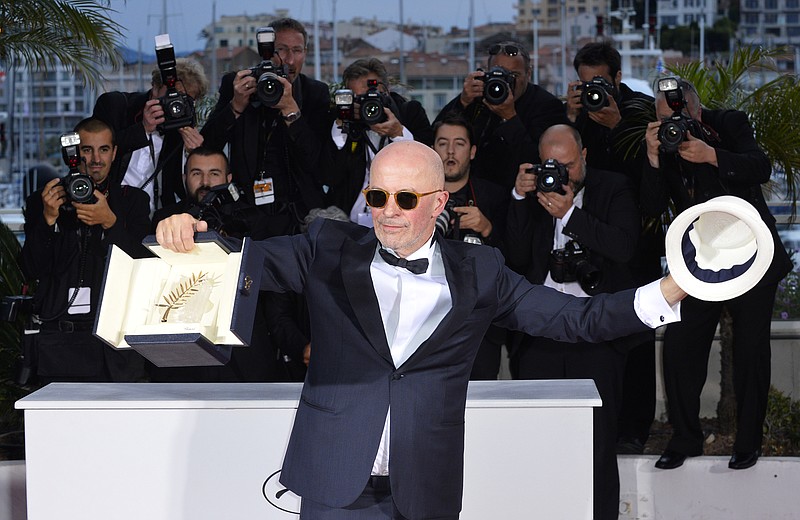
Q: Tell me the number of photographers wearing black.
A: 10